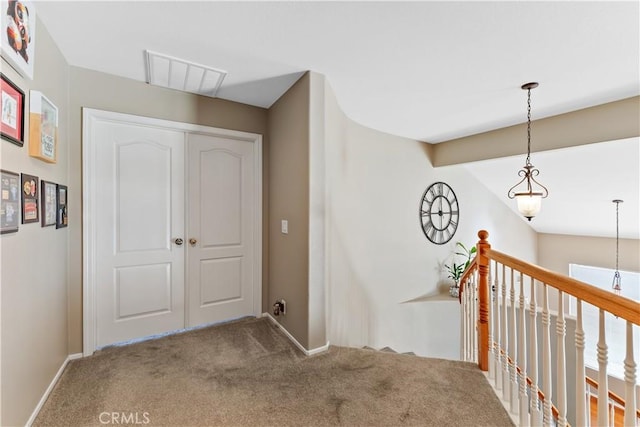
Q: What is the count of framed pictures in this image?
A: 7